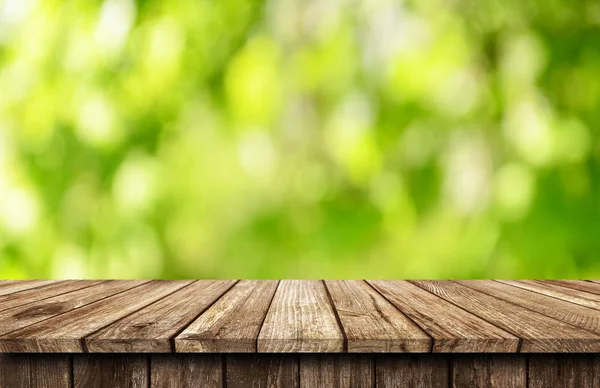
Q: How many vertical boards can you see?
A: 8